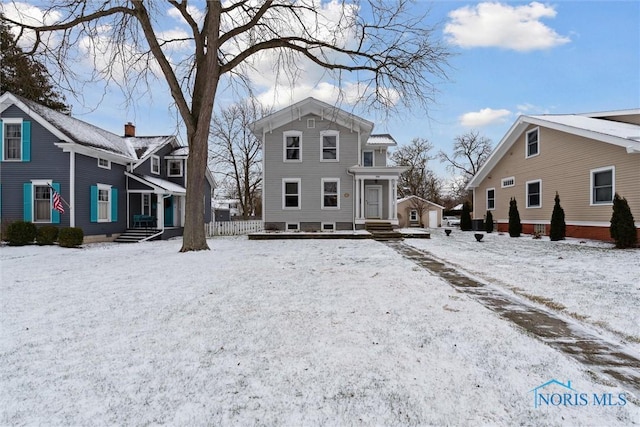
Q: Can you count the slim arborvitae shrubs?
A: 5